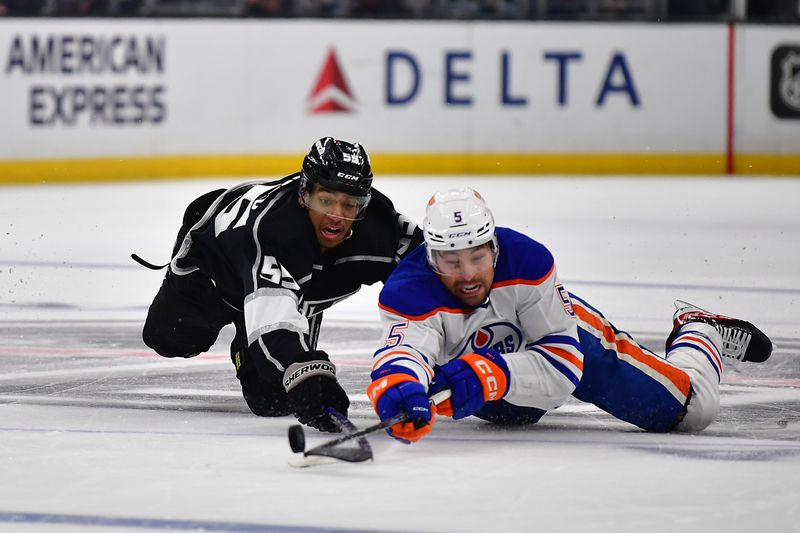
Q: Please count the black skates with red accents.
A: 1